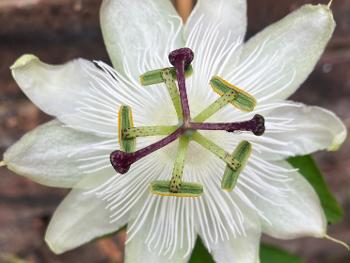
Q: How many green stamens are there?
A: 5